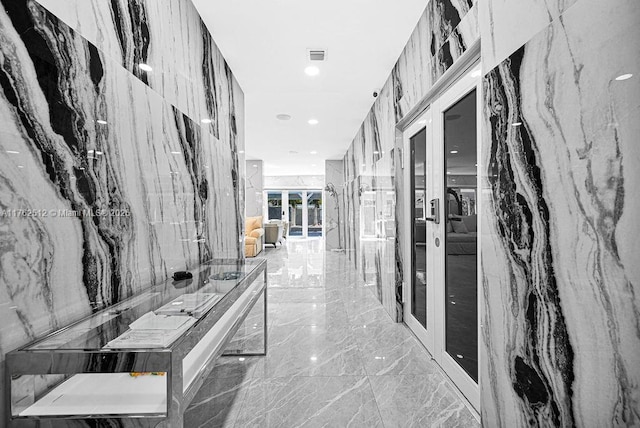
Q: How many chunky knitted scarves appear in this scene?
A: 0